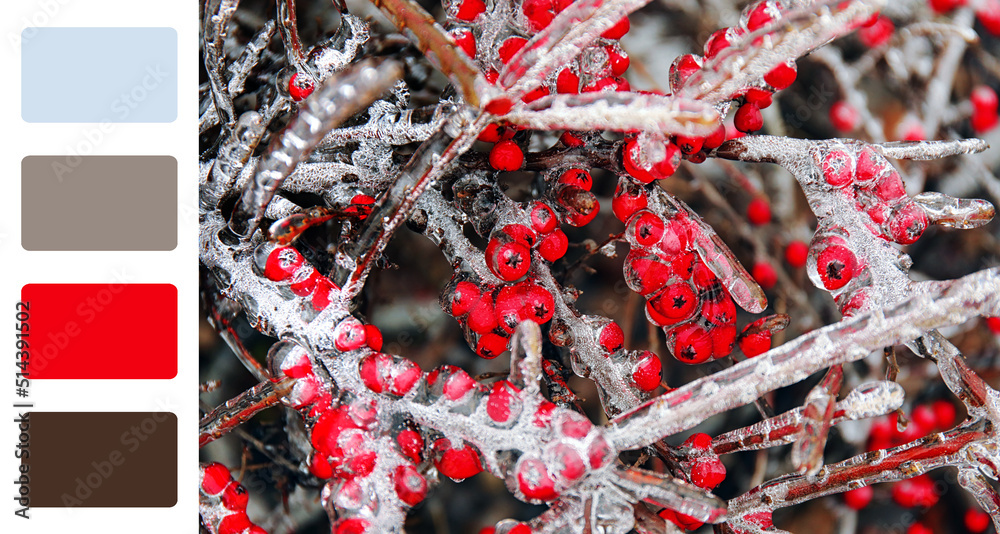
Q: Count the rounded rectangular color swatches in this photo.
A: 4